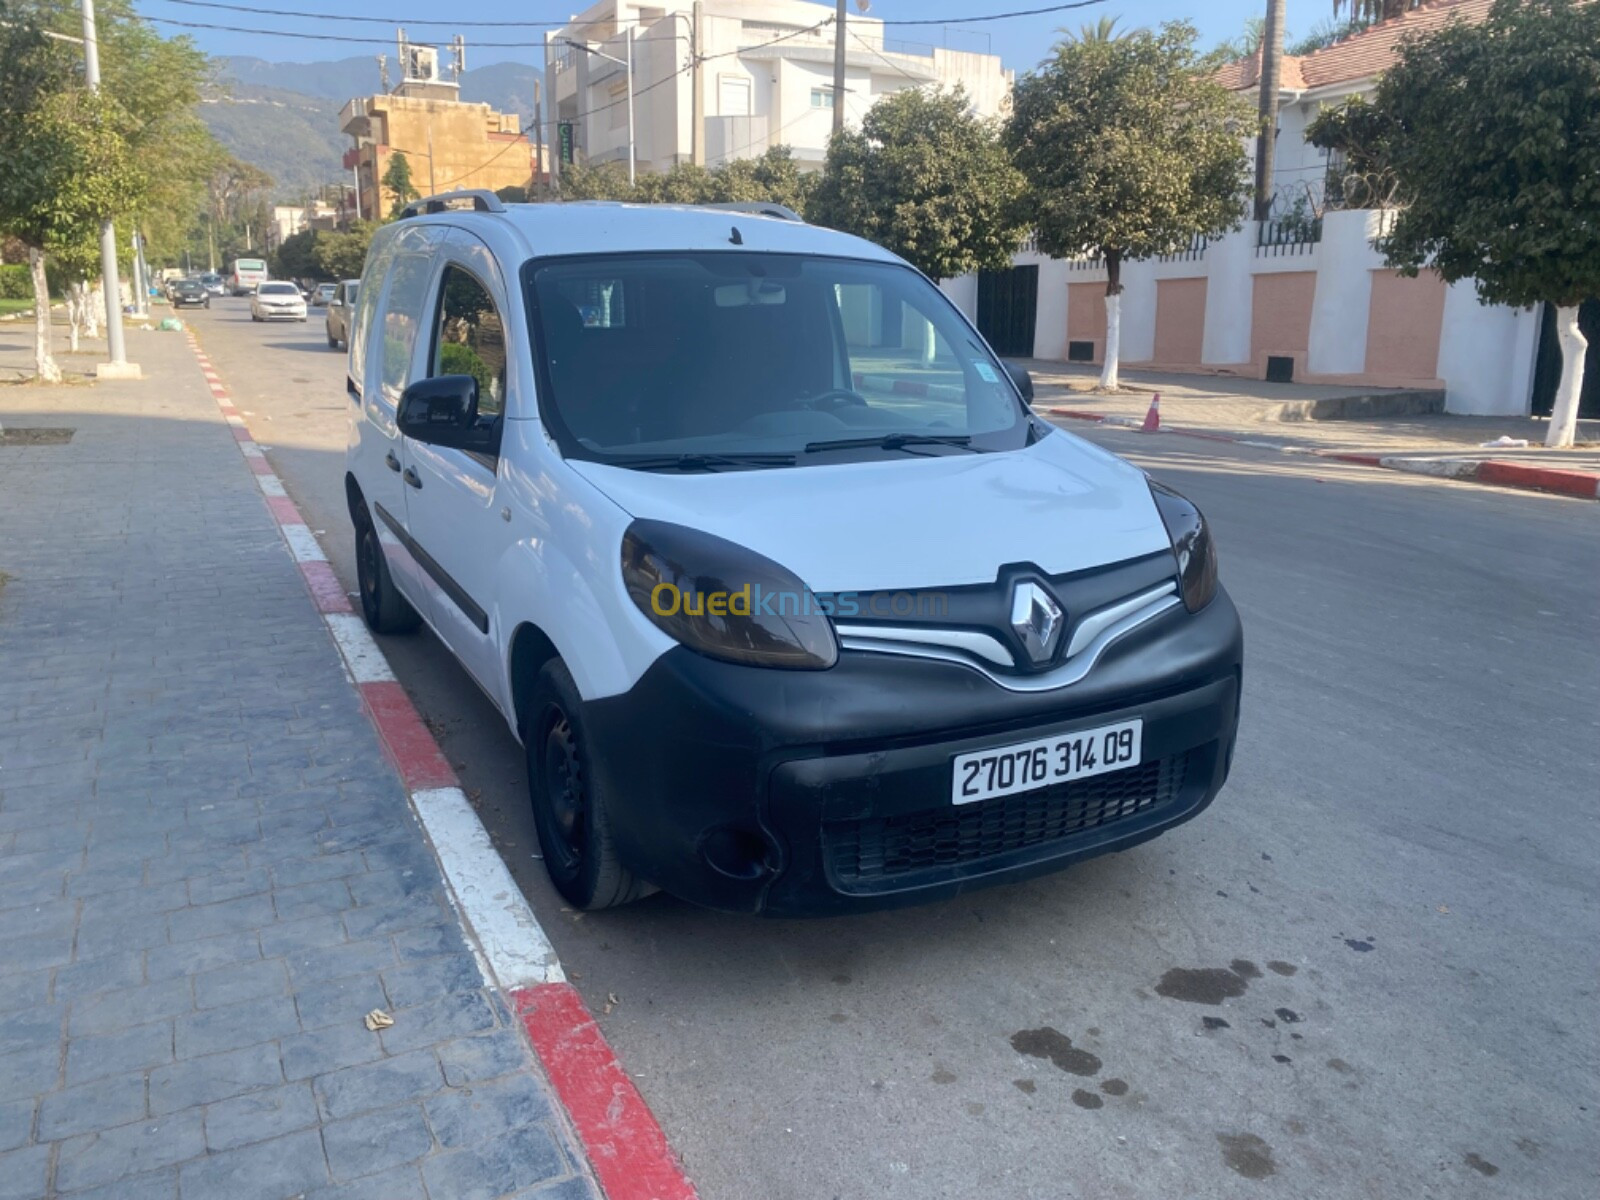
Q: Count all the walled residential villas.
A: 1